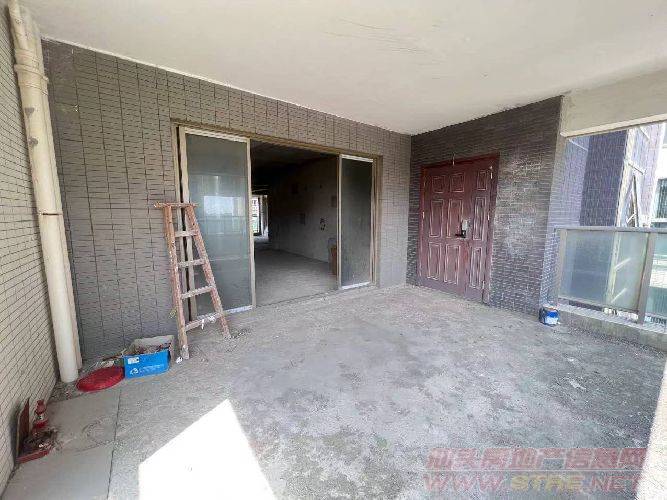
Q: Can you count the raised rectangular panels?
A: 9